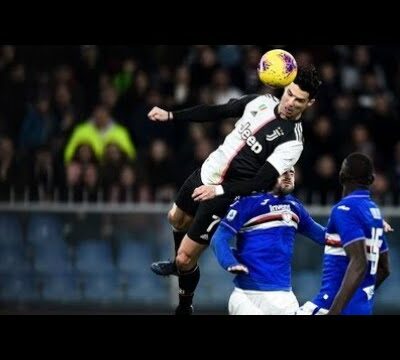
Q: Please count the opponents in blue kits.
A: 2